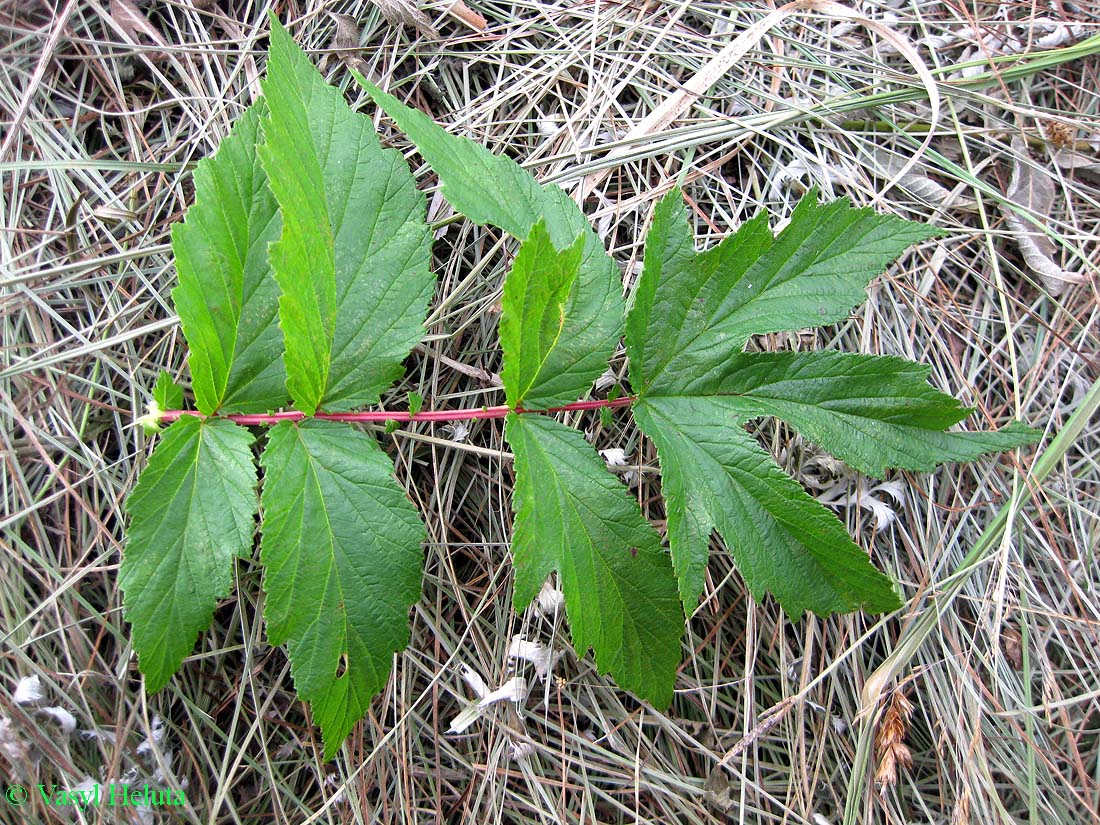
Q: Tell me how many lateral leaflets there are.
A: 6